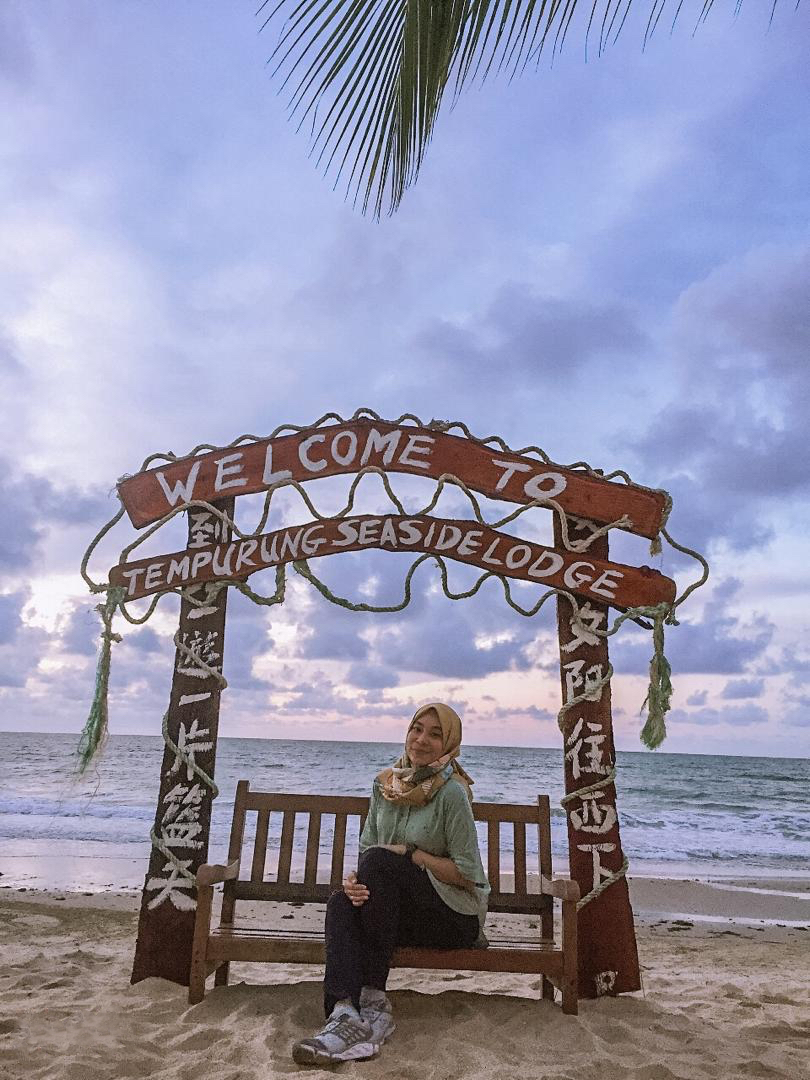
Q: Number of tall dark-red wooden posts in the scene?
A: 2